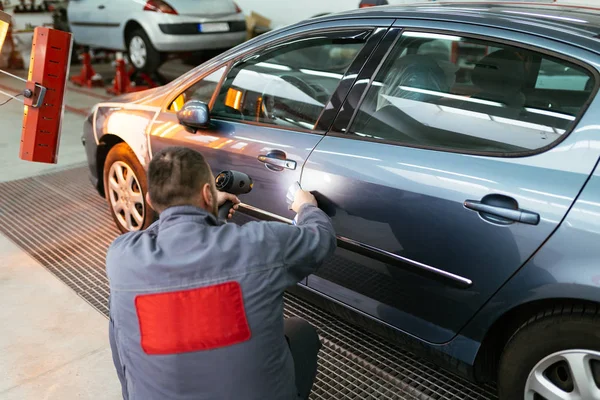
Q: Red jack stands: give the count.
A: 2